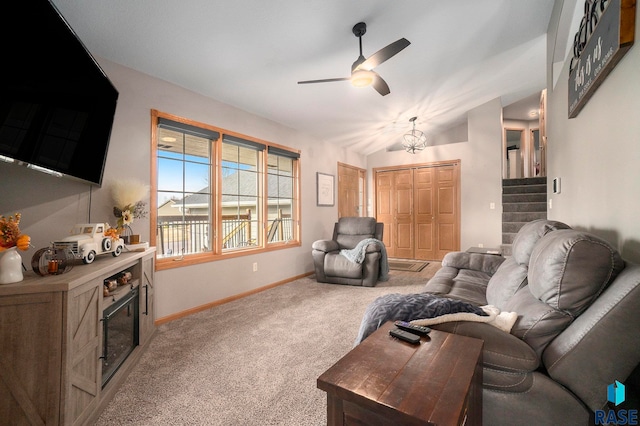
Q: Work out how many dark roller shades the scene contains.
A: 3